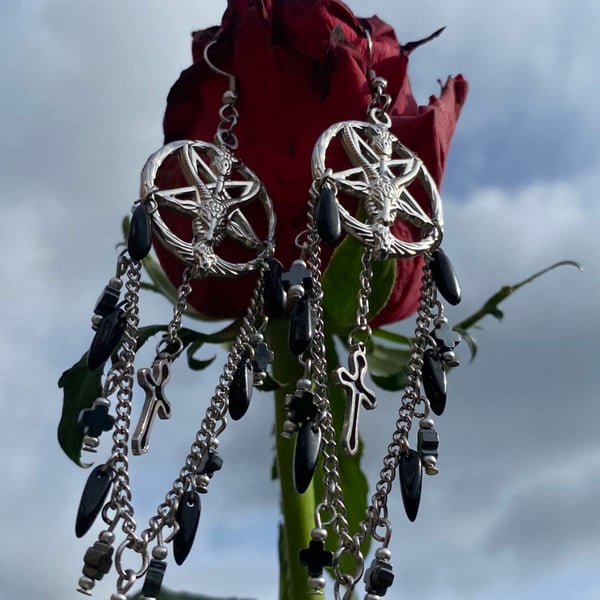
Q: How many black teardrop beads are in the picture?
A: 12